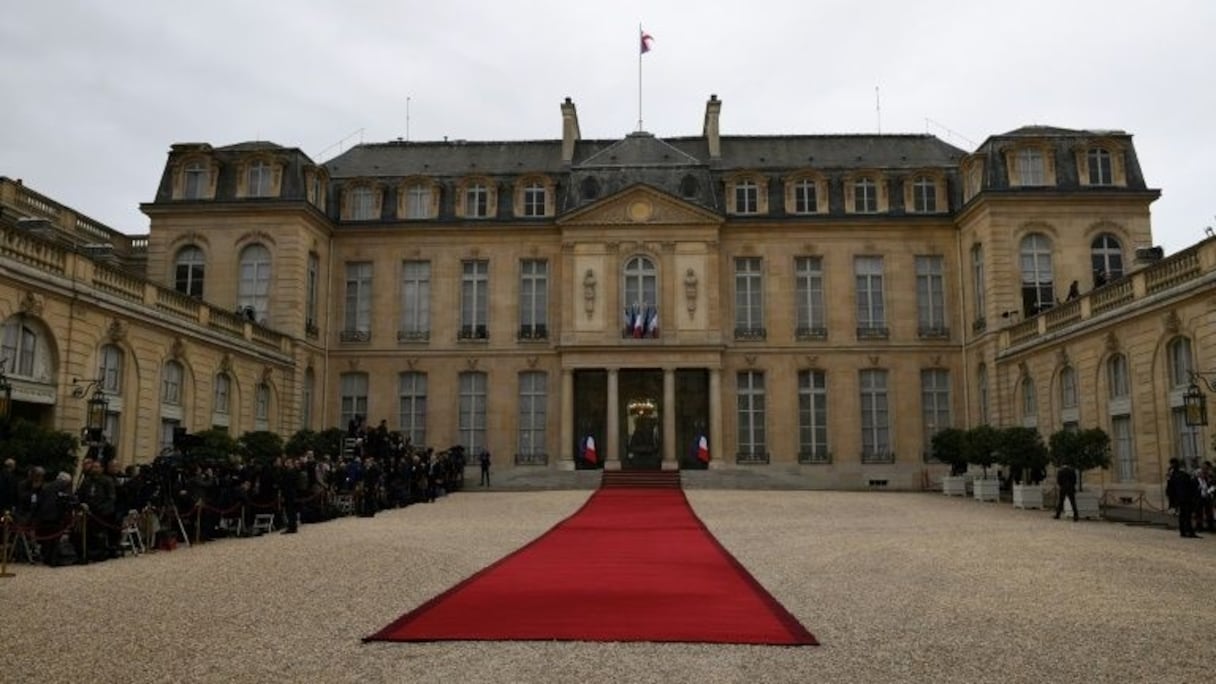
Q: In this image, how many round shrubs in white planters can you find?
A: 4